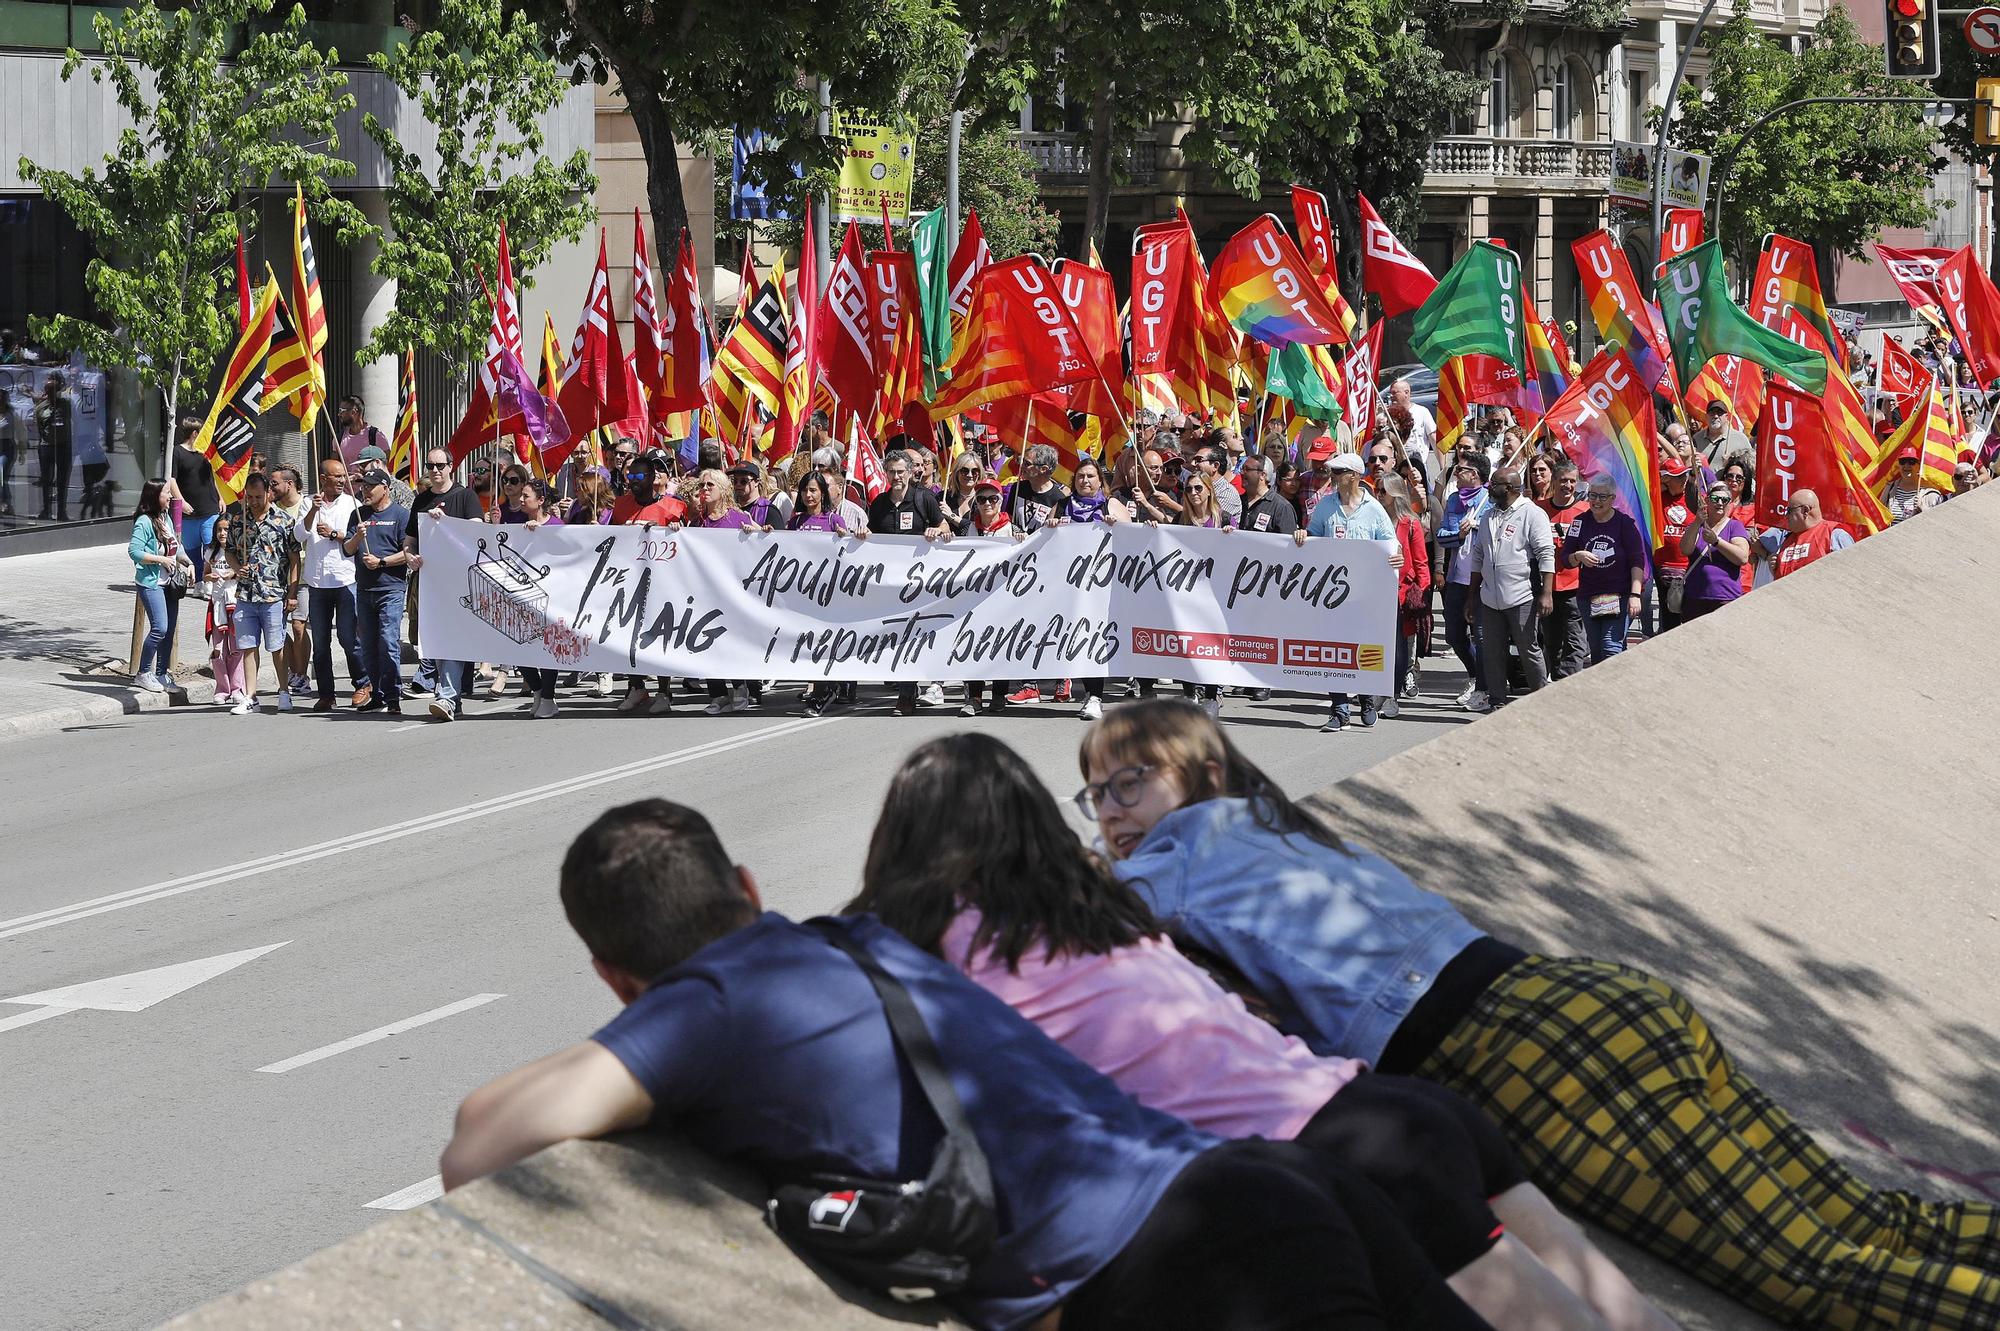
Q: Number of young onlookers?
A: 3